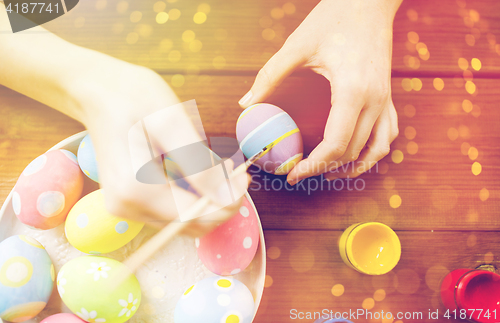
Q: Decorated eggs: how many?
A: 9